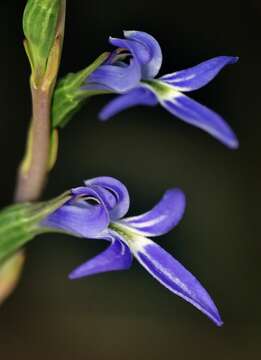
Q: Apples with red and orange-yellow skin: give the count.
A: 0